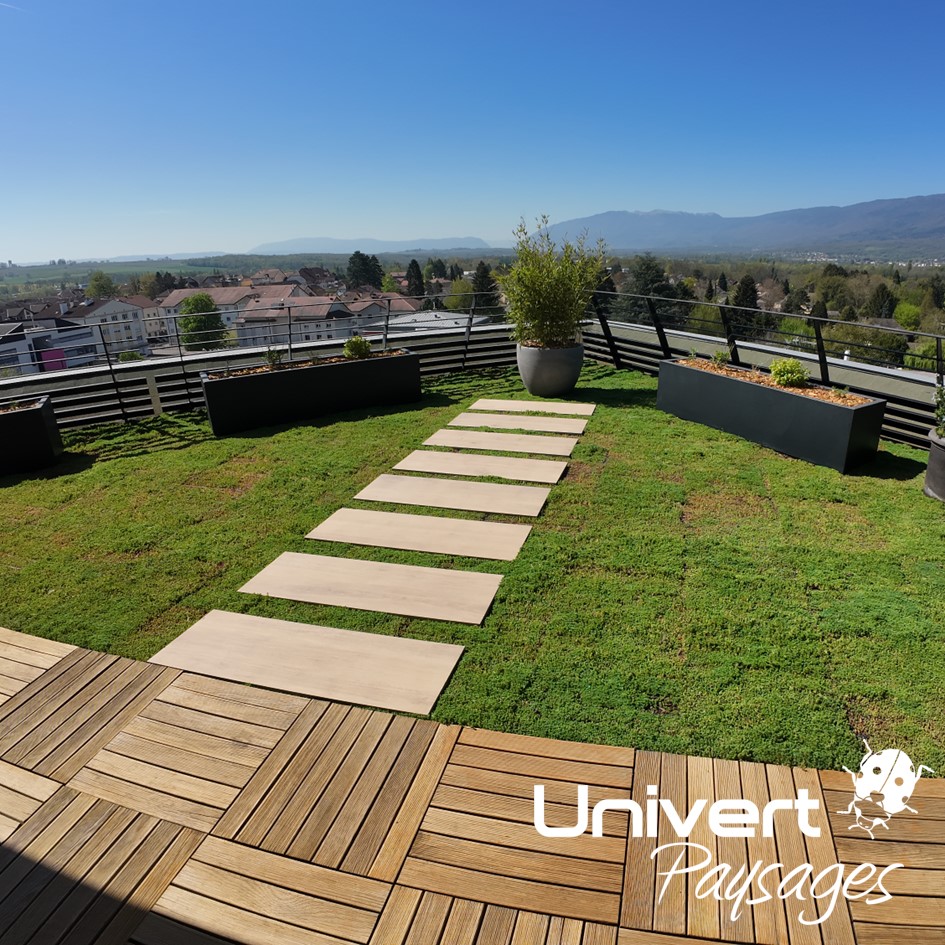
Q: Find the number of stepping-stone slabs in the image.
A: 8